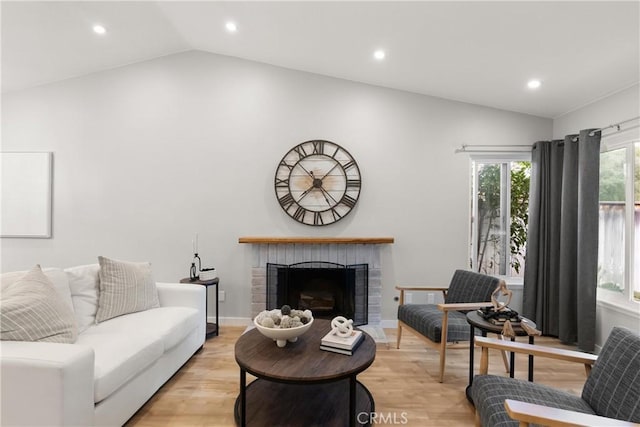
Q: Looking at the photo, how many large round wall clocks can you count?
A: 1